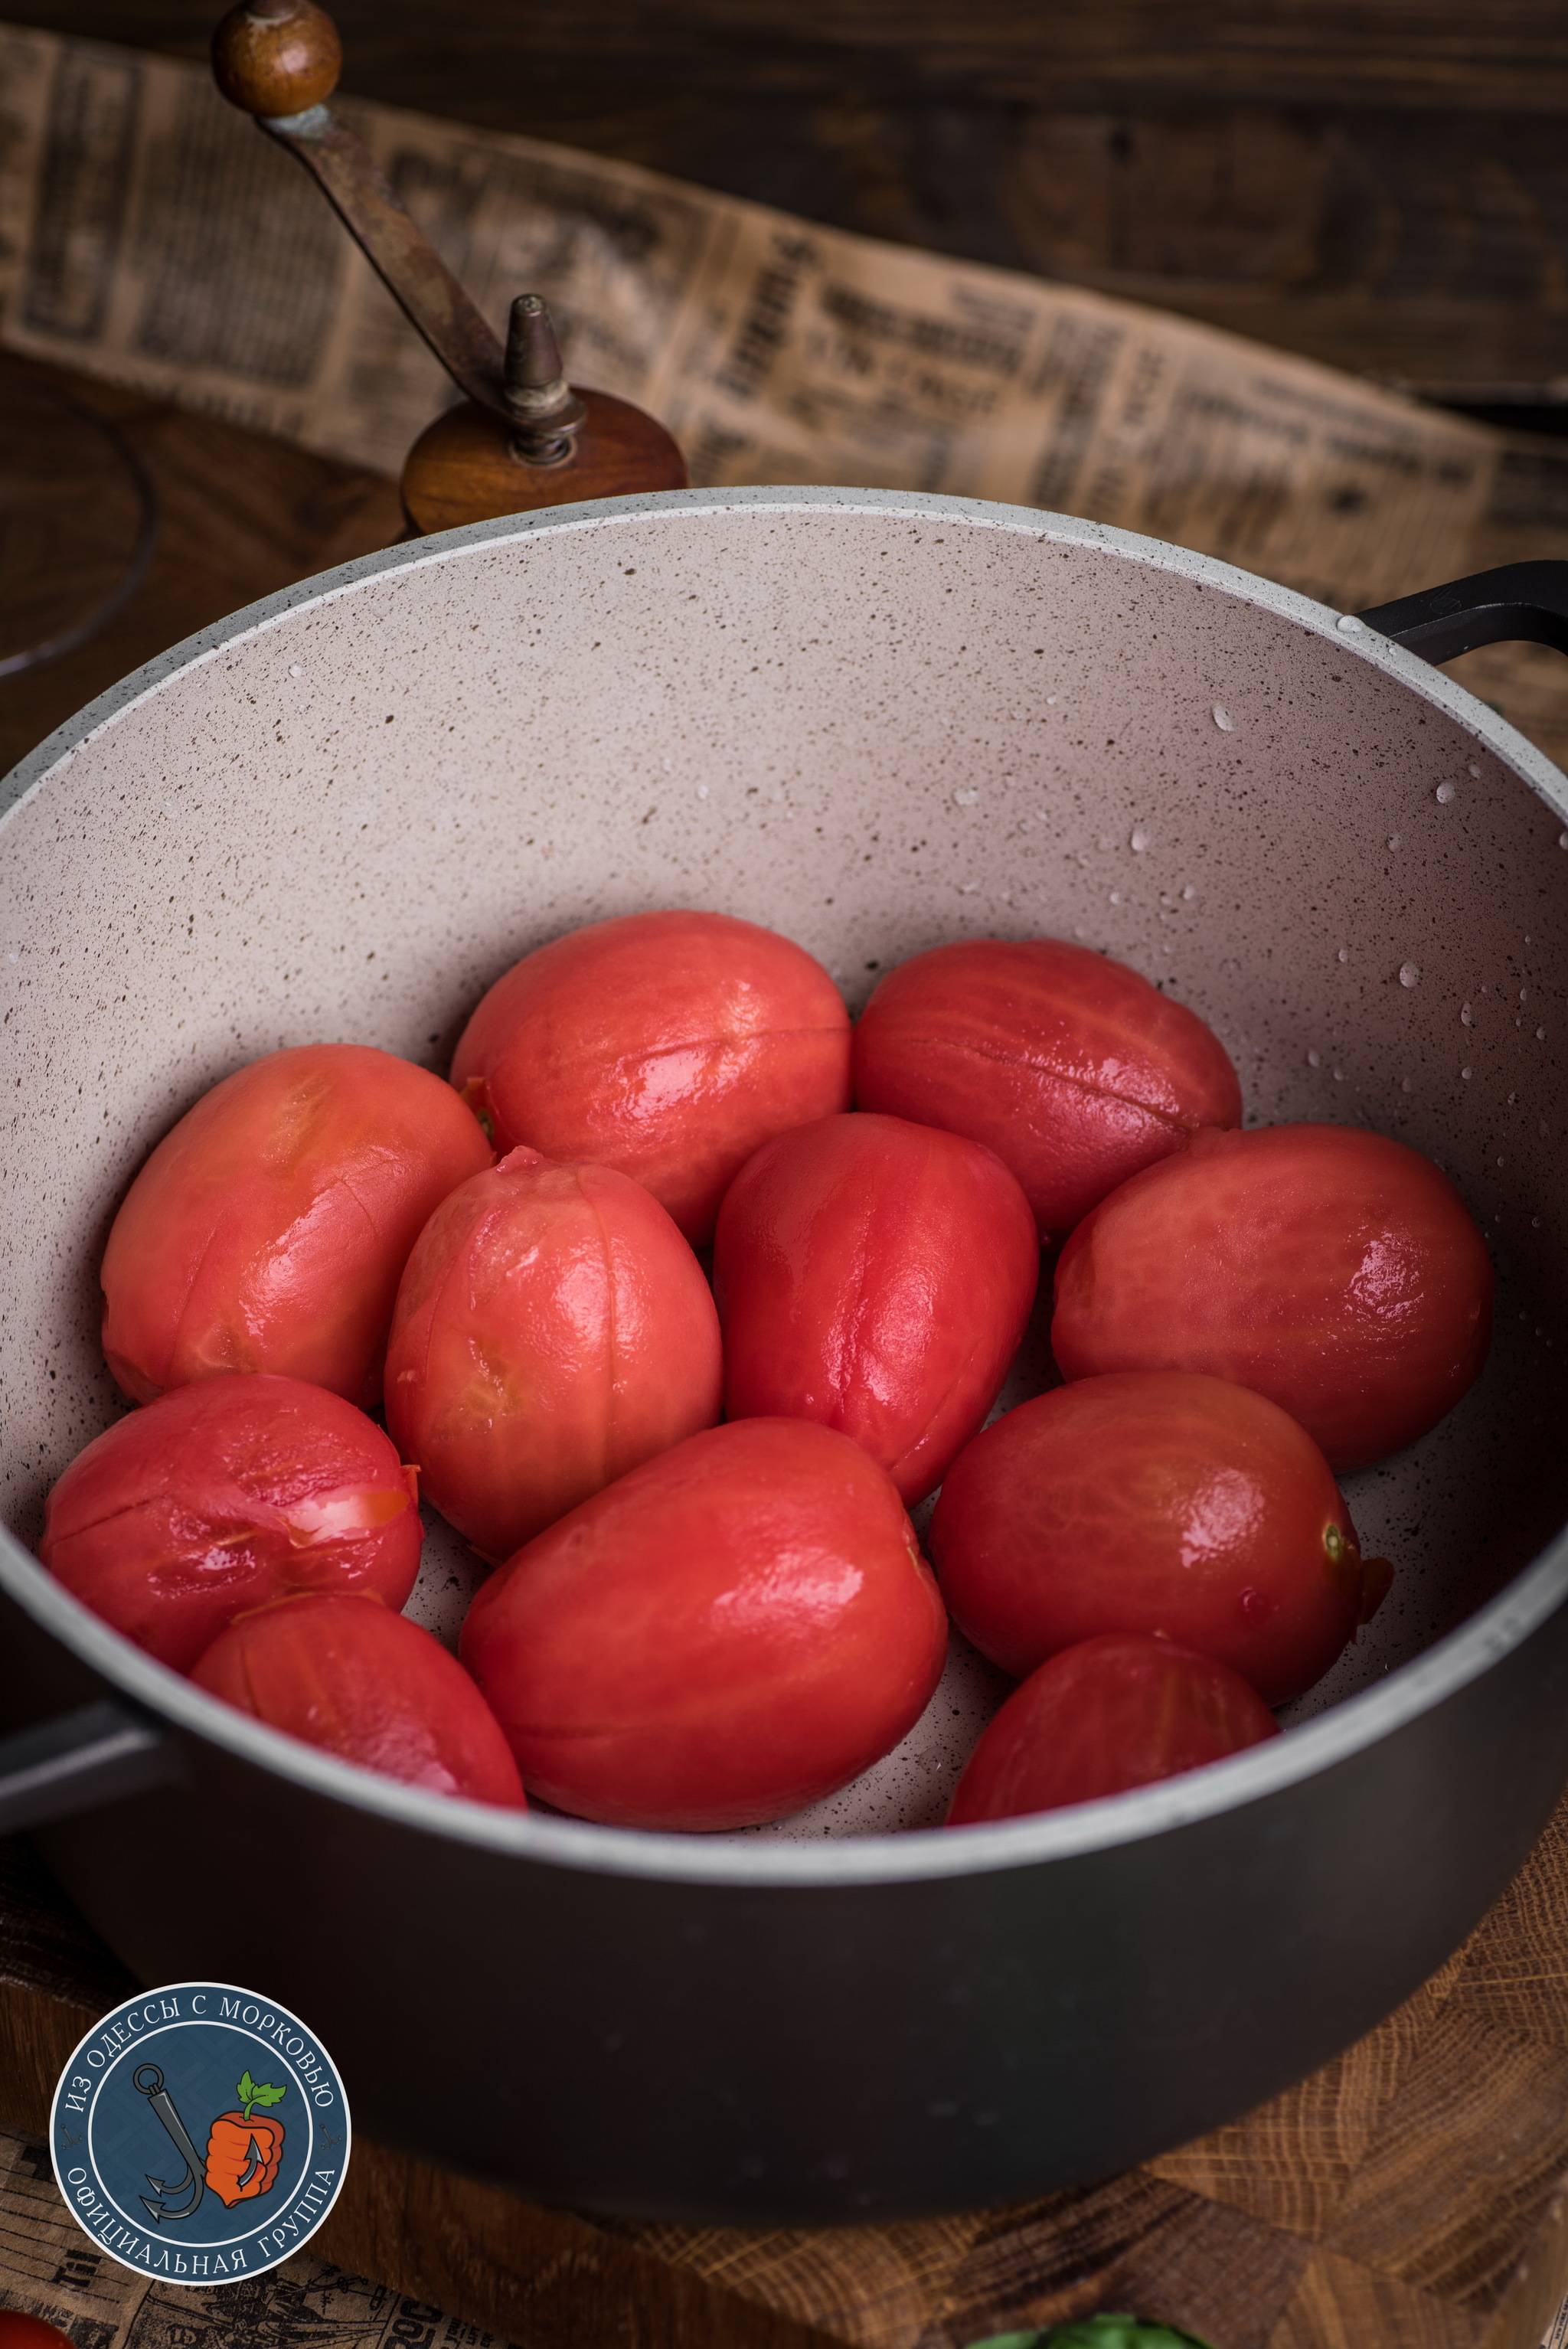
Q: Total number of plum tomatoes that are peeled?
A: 11